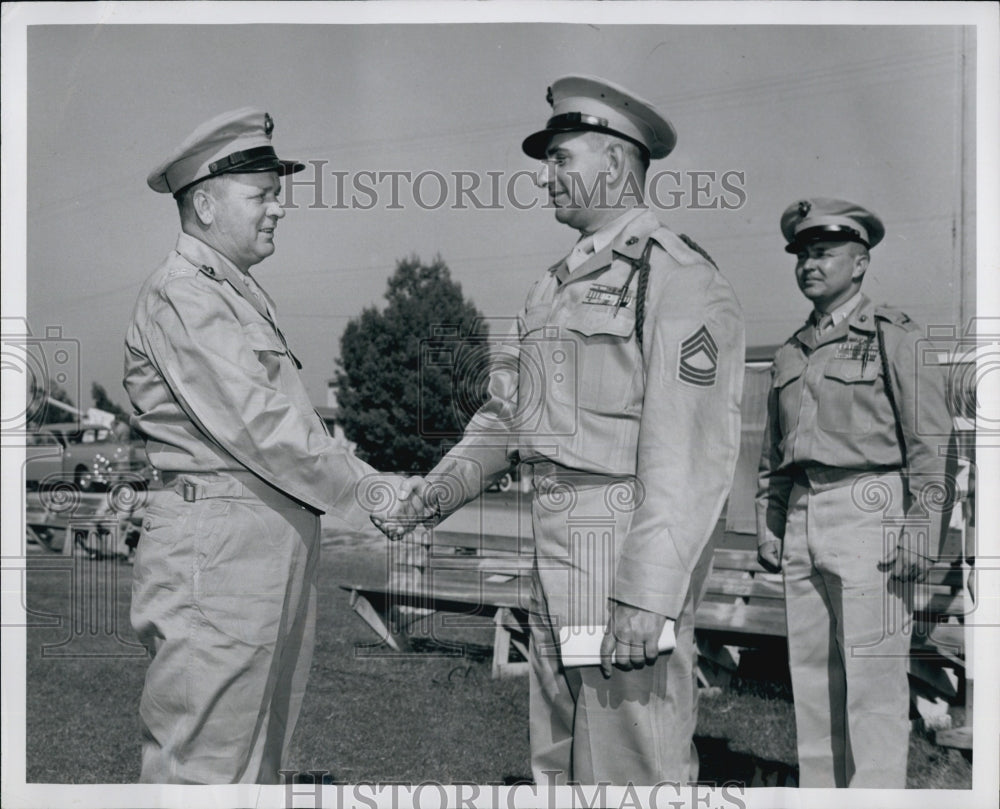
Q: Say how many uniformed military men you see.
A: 3